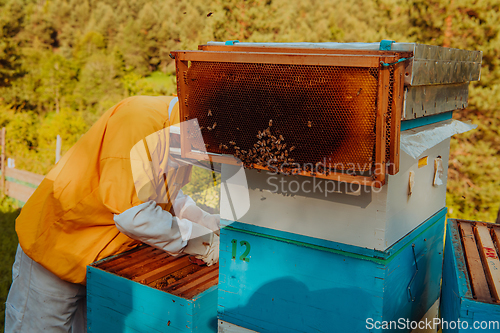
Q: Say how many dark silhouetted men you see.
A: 0